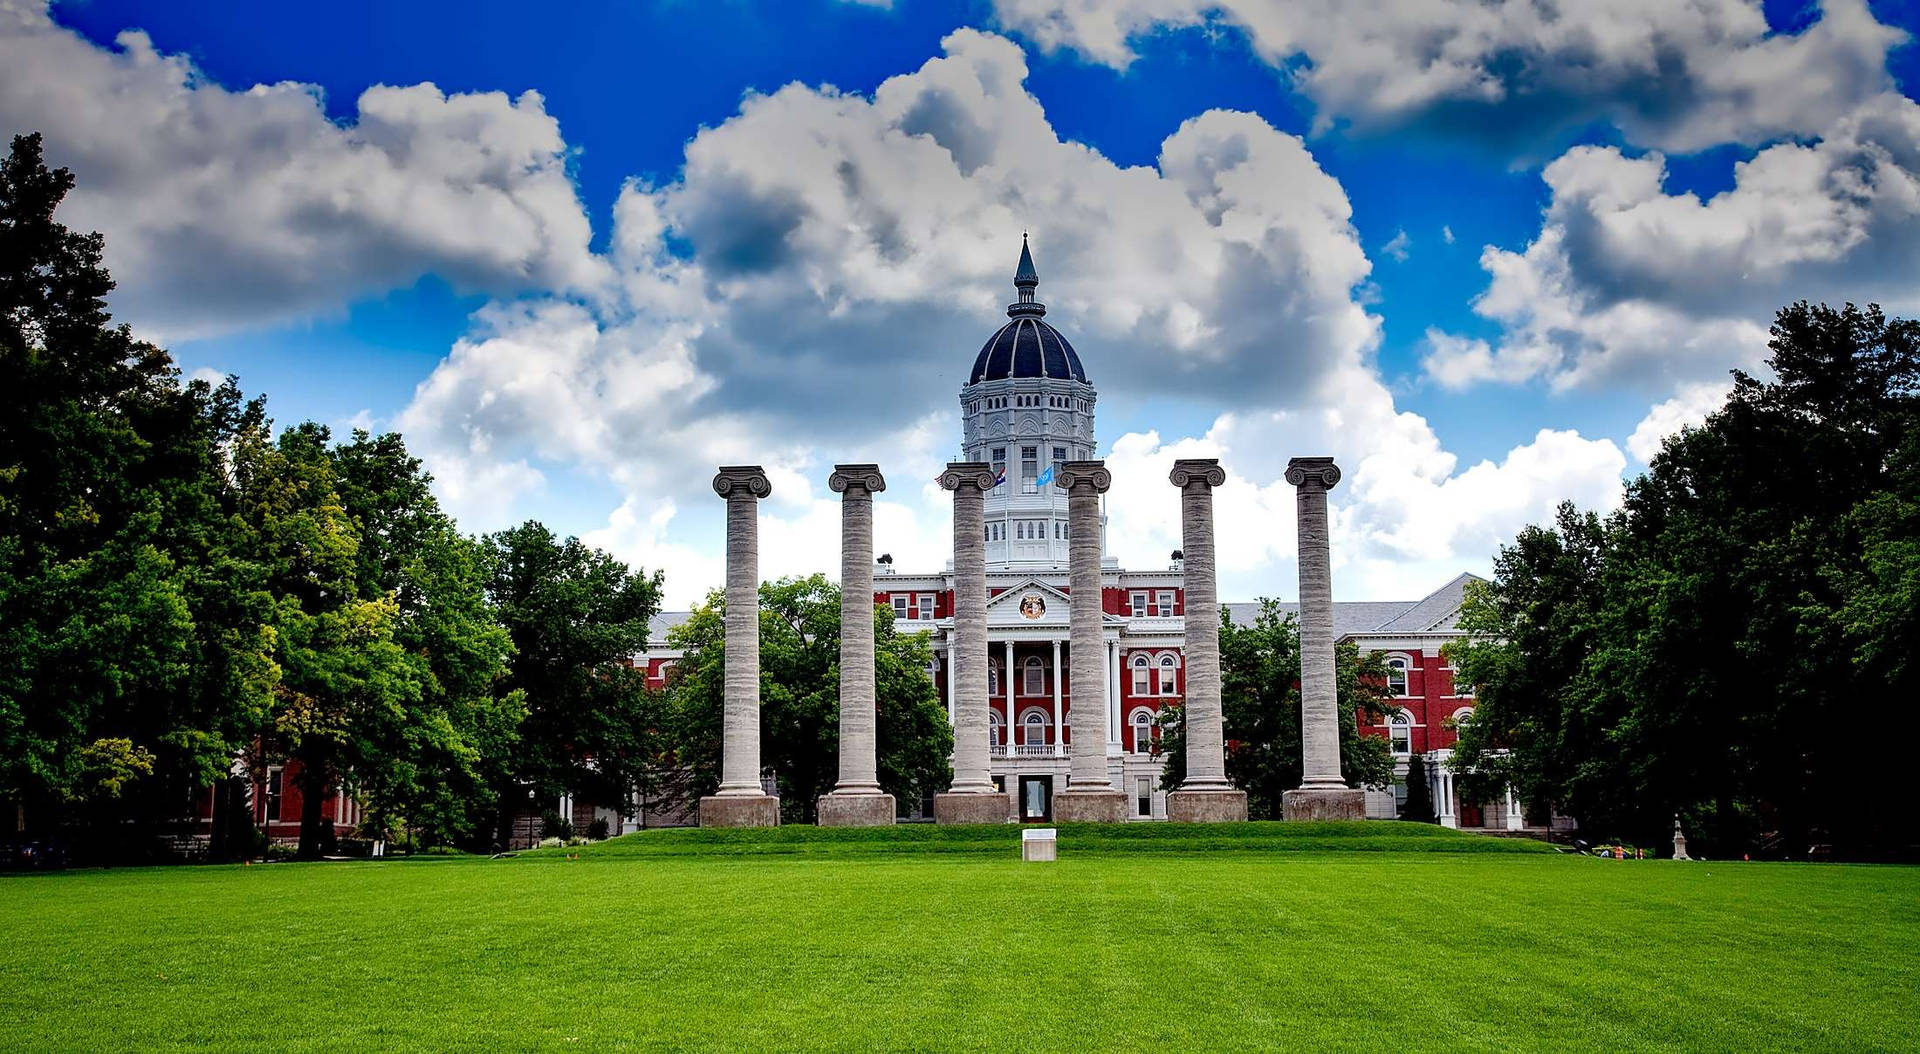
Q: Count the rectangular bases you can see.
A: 6